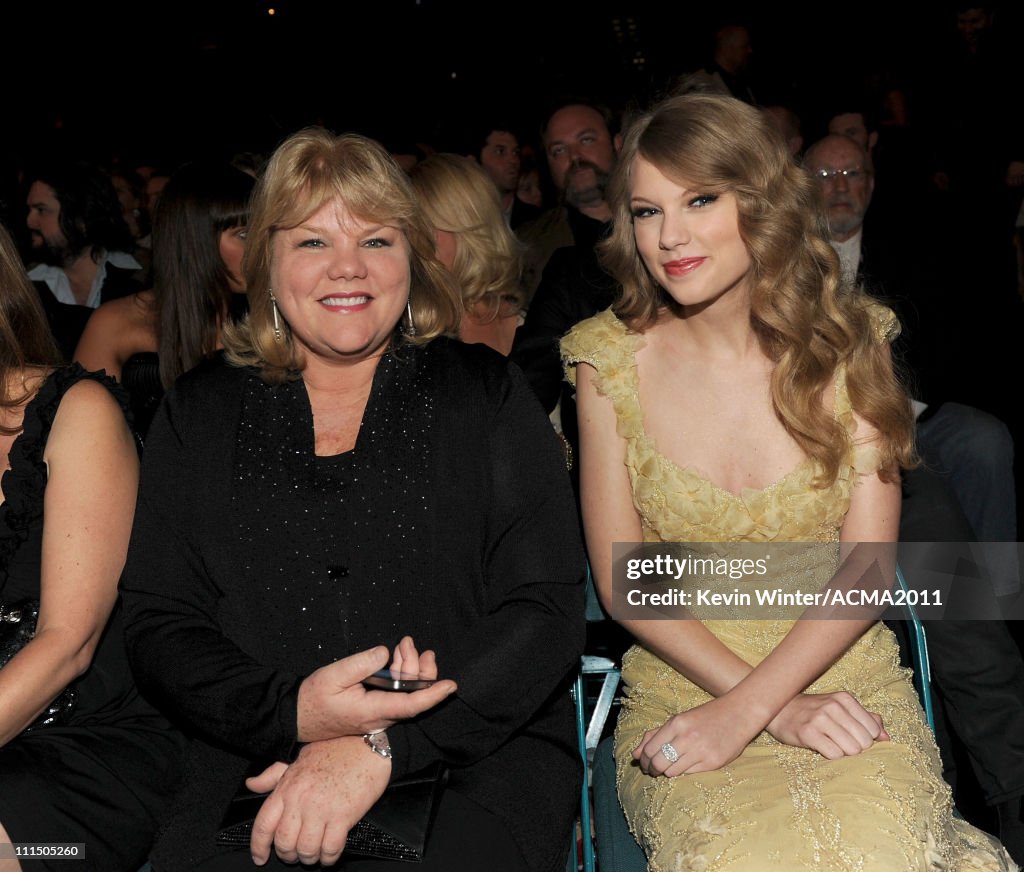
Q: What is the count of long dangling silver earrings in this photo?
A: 2